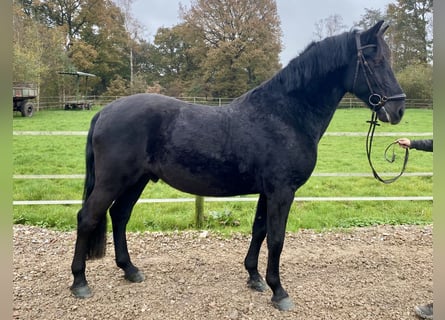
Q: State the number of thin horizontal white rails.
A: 3